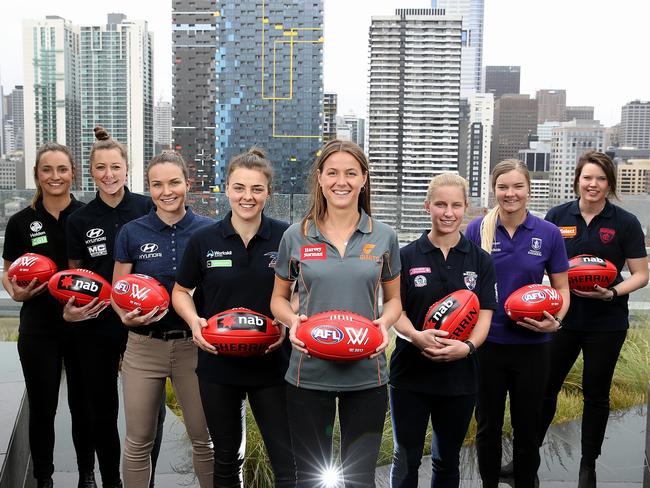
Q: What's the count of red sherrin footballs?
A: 8